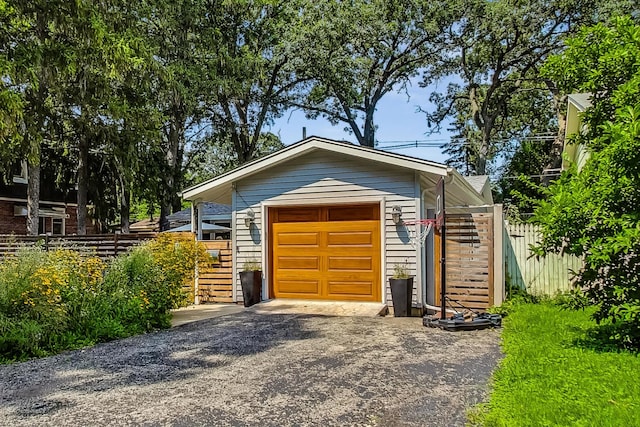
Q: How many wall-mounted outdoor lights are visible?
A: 2